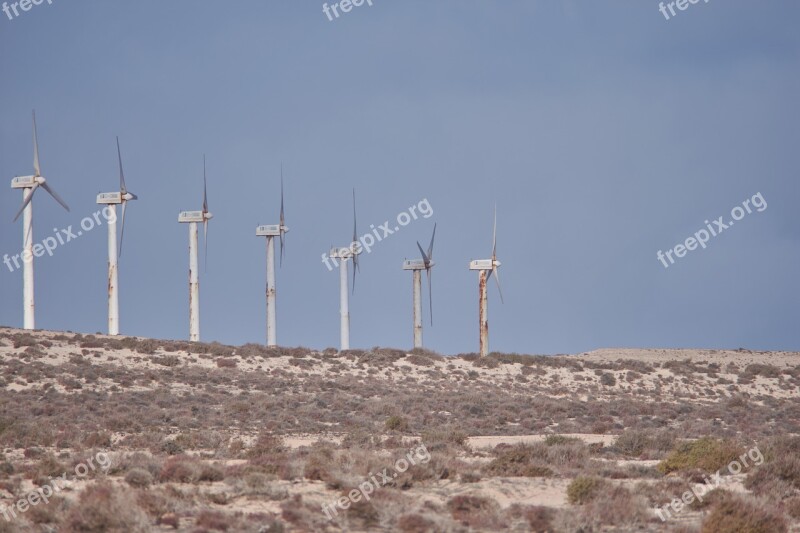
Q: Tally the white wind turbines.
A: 7